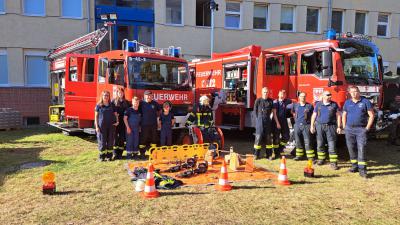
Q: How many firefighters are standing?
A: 11